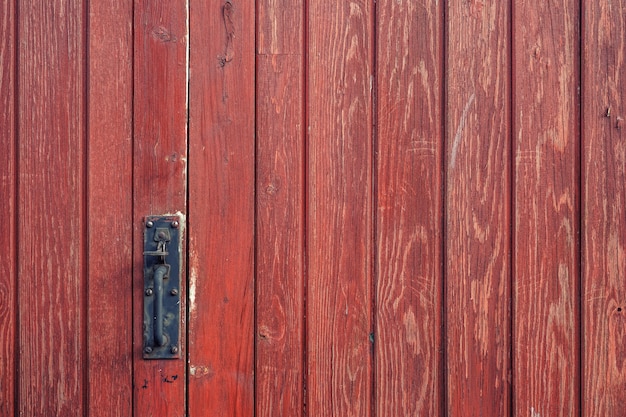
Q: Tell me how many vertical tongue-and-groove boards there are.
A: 11